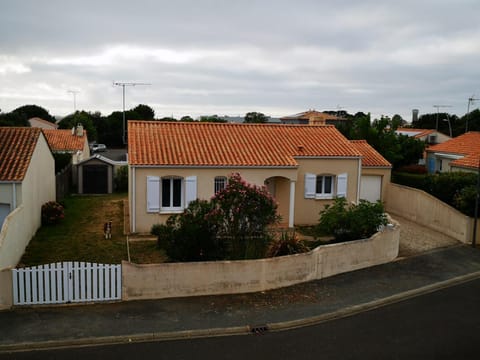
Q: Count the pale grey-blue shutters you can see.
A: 4